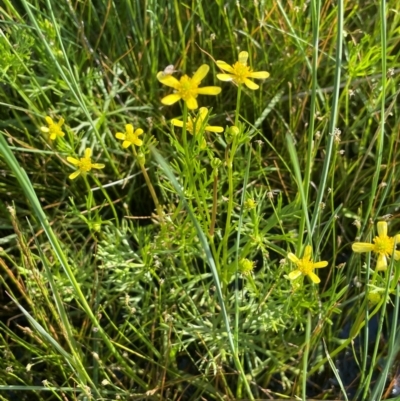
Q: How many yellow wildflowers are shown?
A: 8